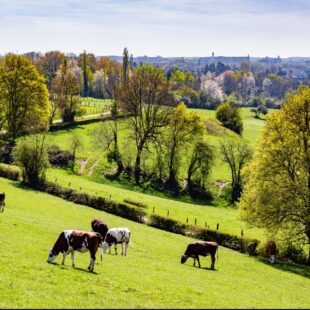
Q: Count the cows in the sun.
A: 5